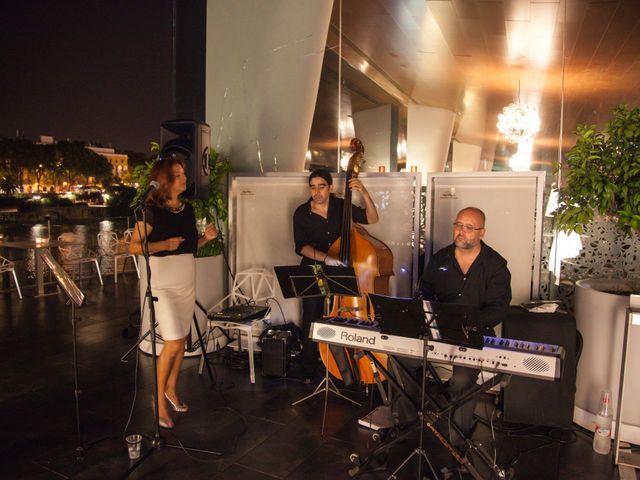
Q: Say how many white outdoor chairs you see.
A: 5